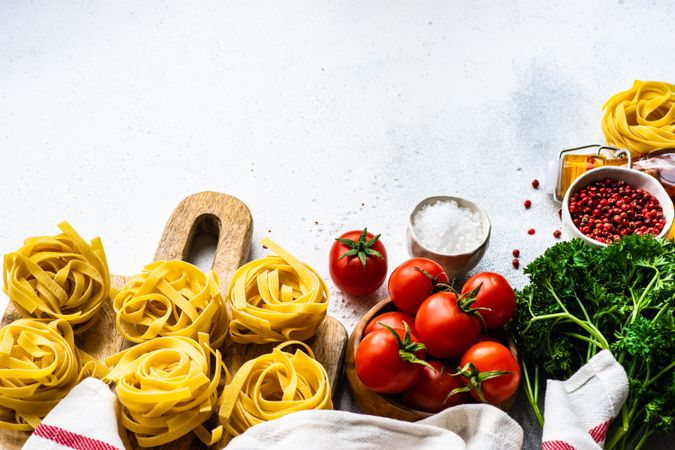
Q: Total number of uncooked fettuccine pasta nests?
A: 7